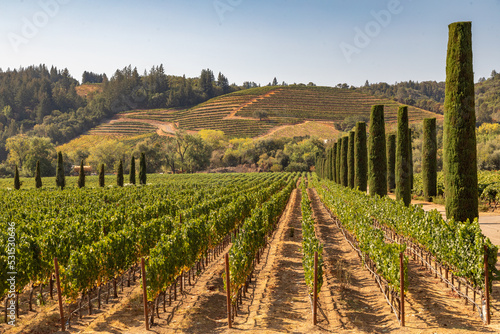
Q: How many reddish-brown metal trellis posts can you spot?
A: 6